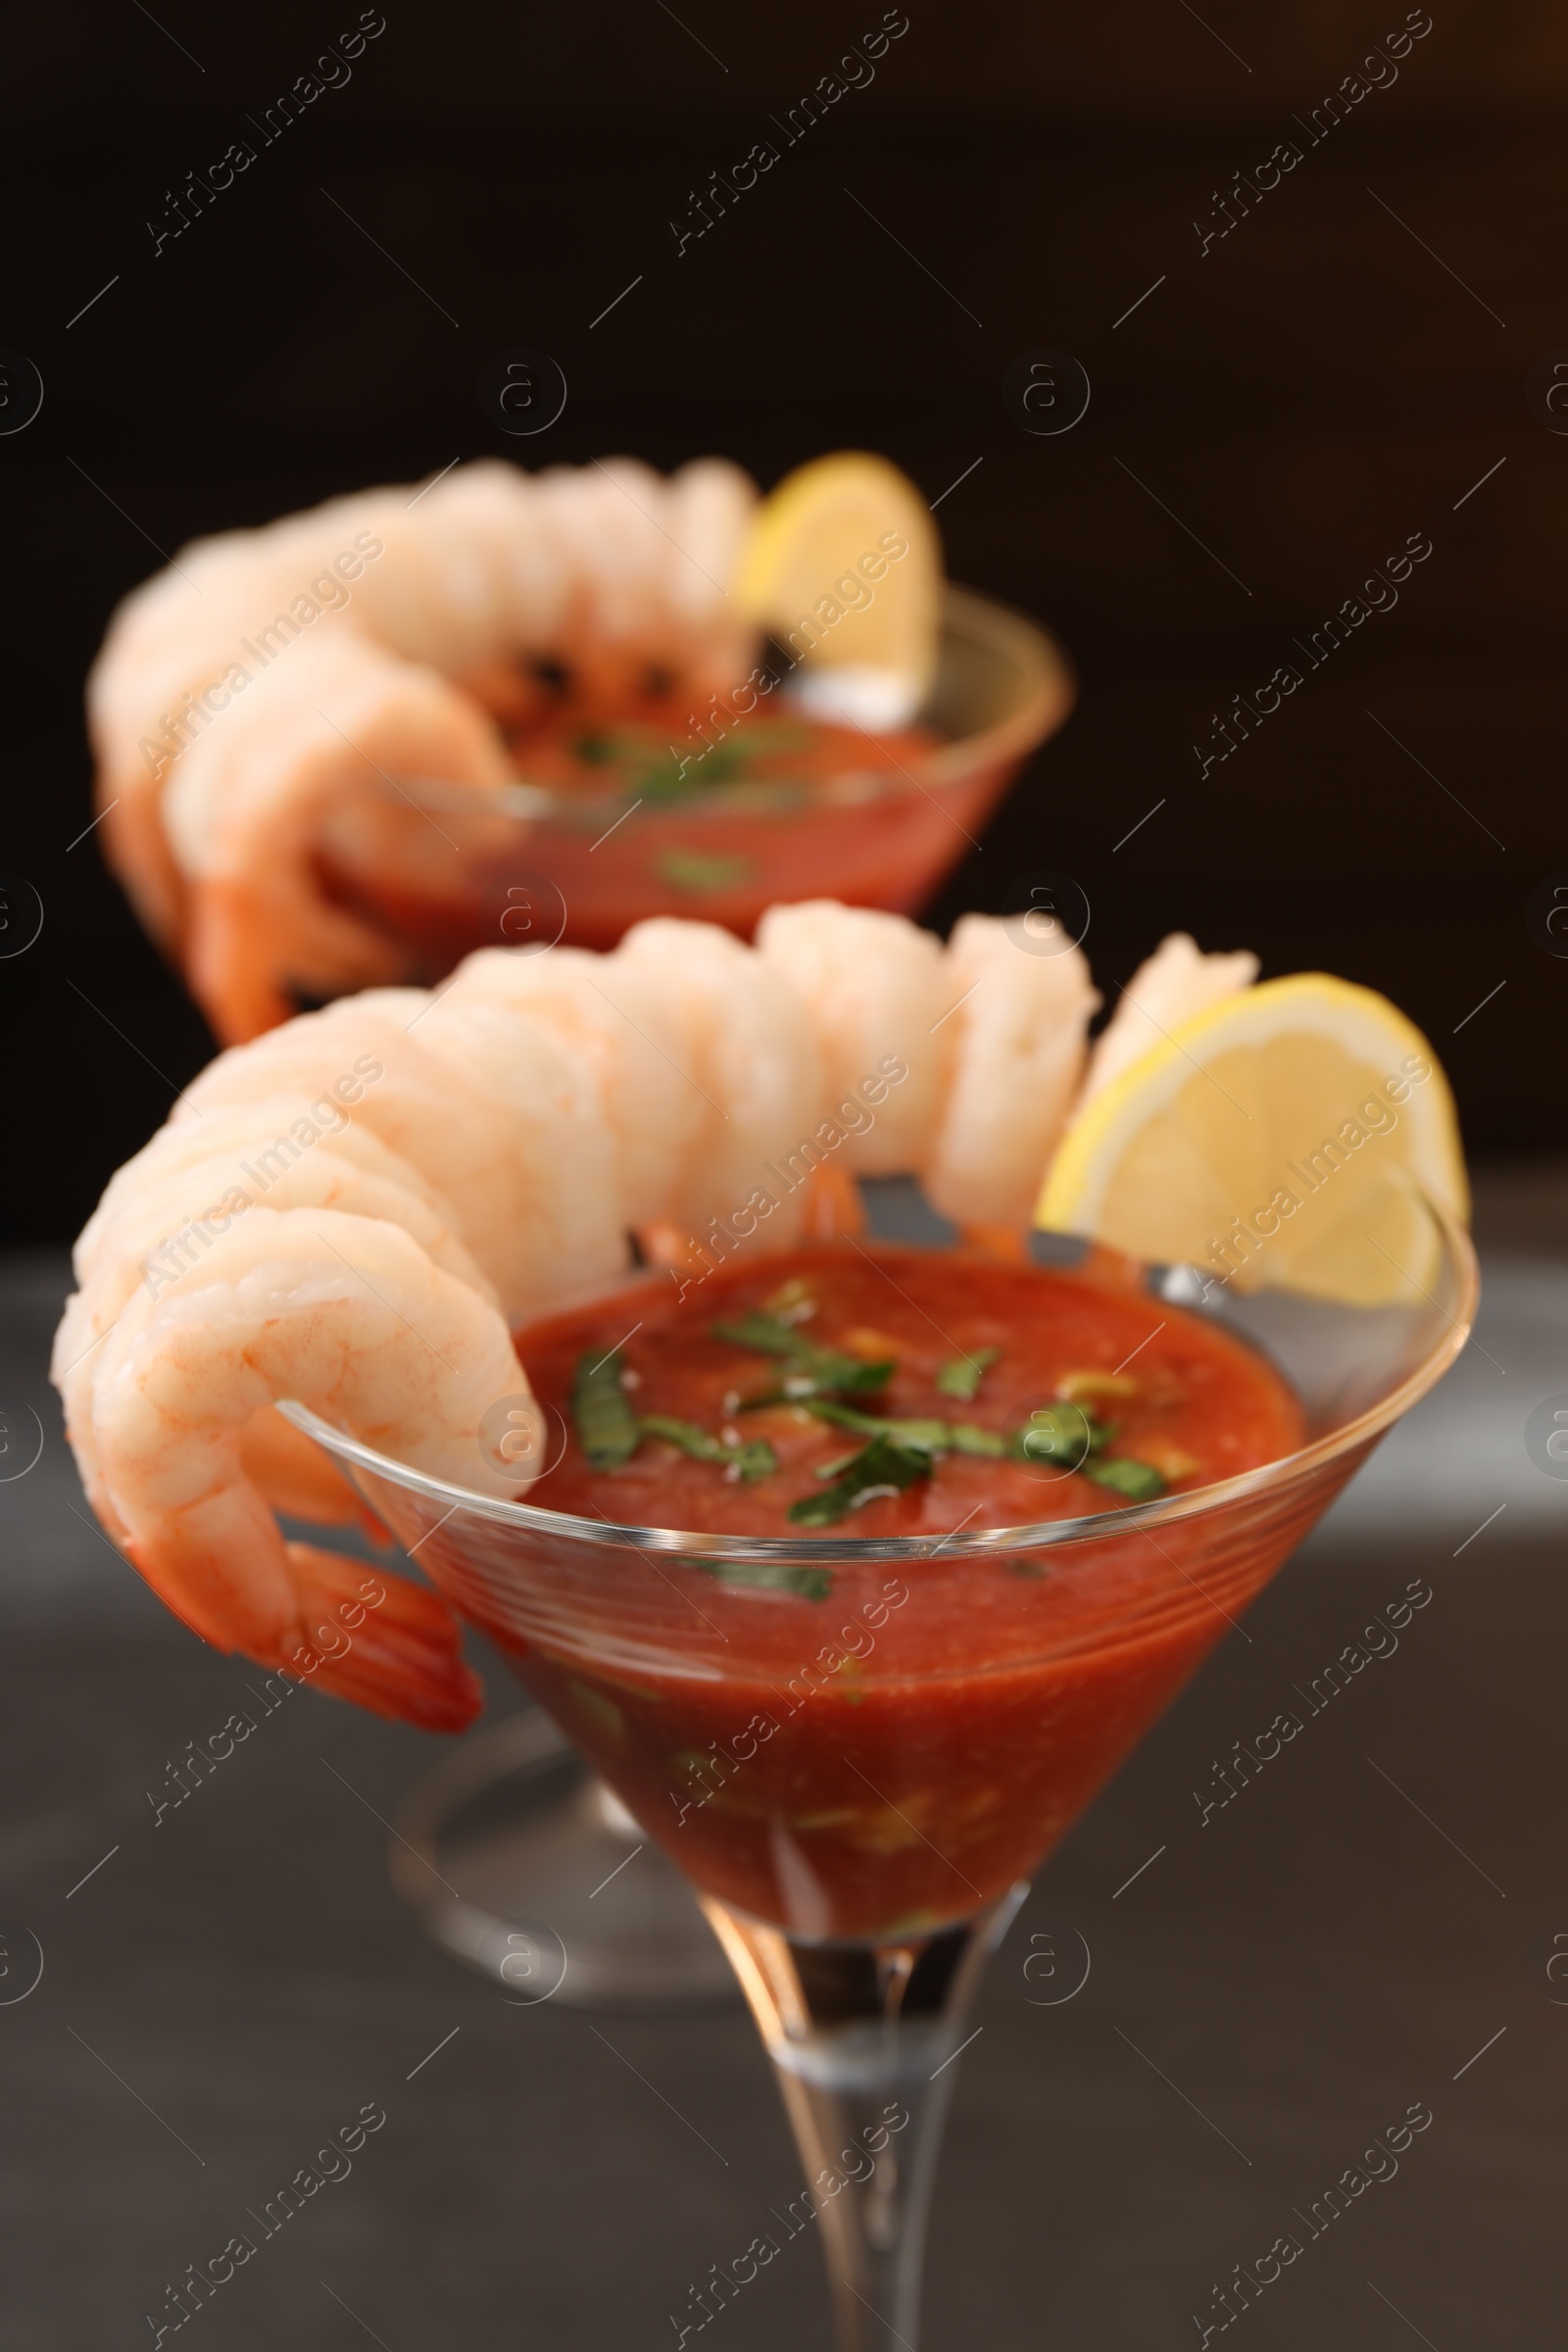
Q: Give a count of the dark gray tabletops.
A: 1